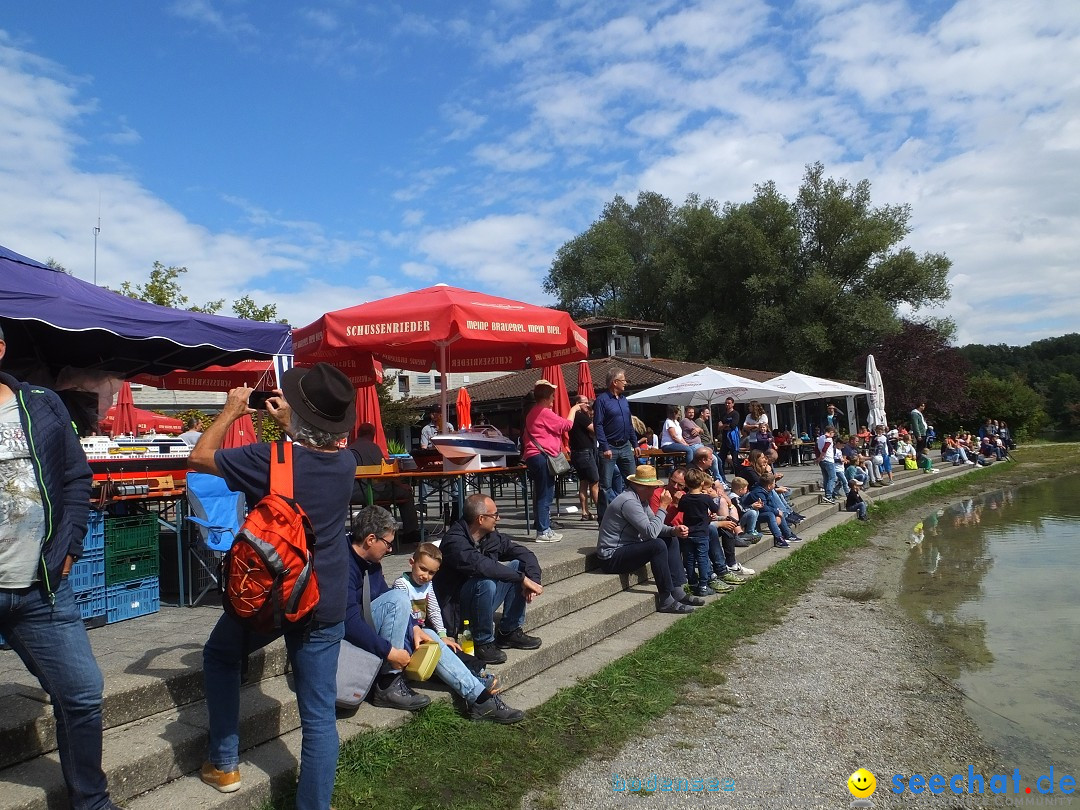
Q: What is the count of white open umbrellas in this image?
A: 2